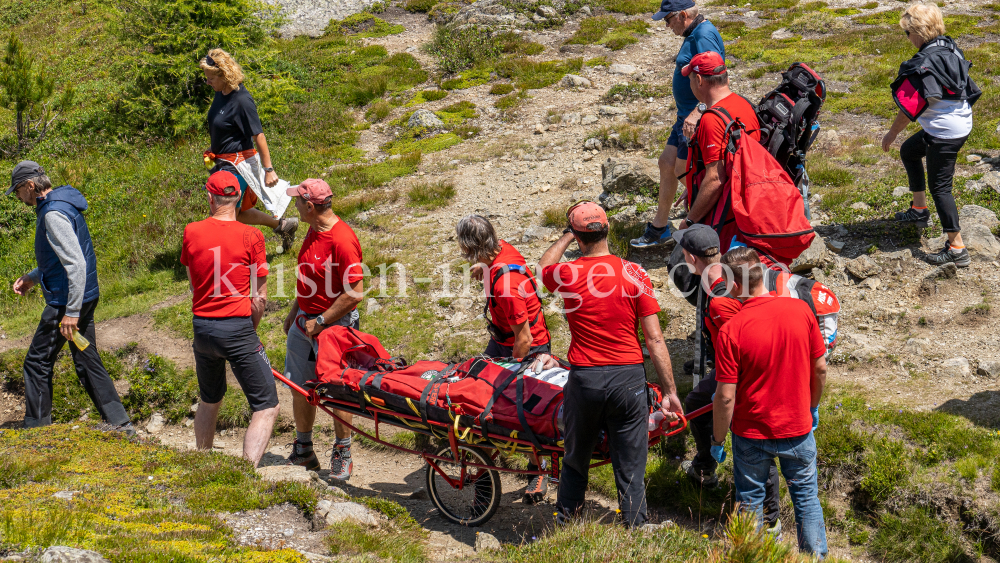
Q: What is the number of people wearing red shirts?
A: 7